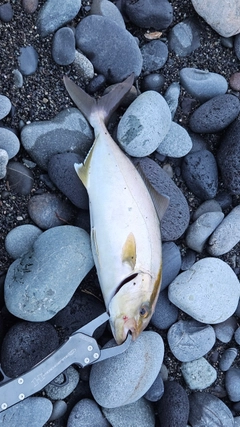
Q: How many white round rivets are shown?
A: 6